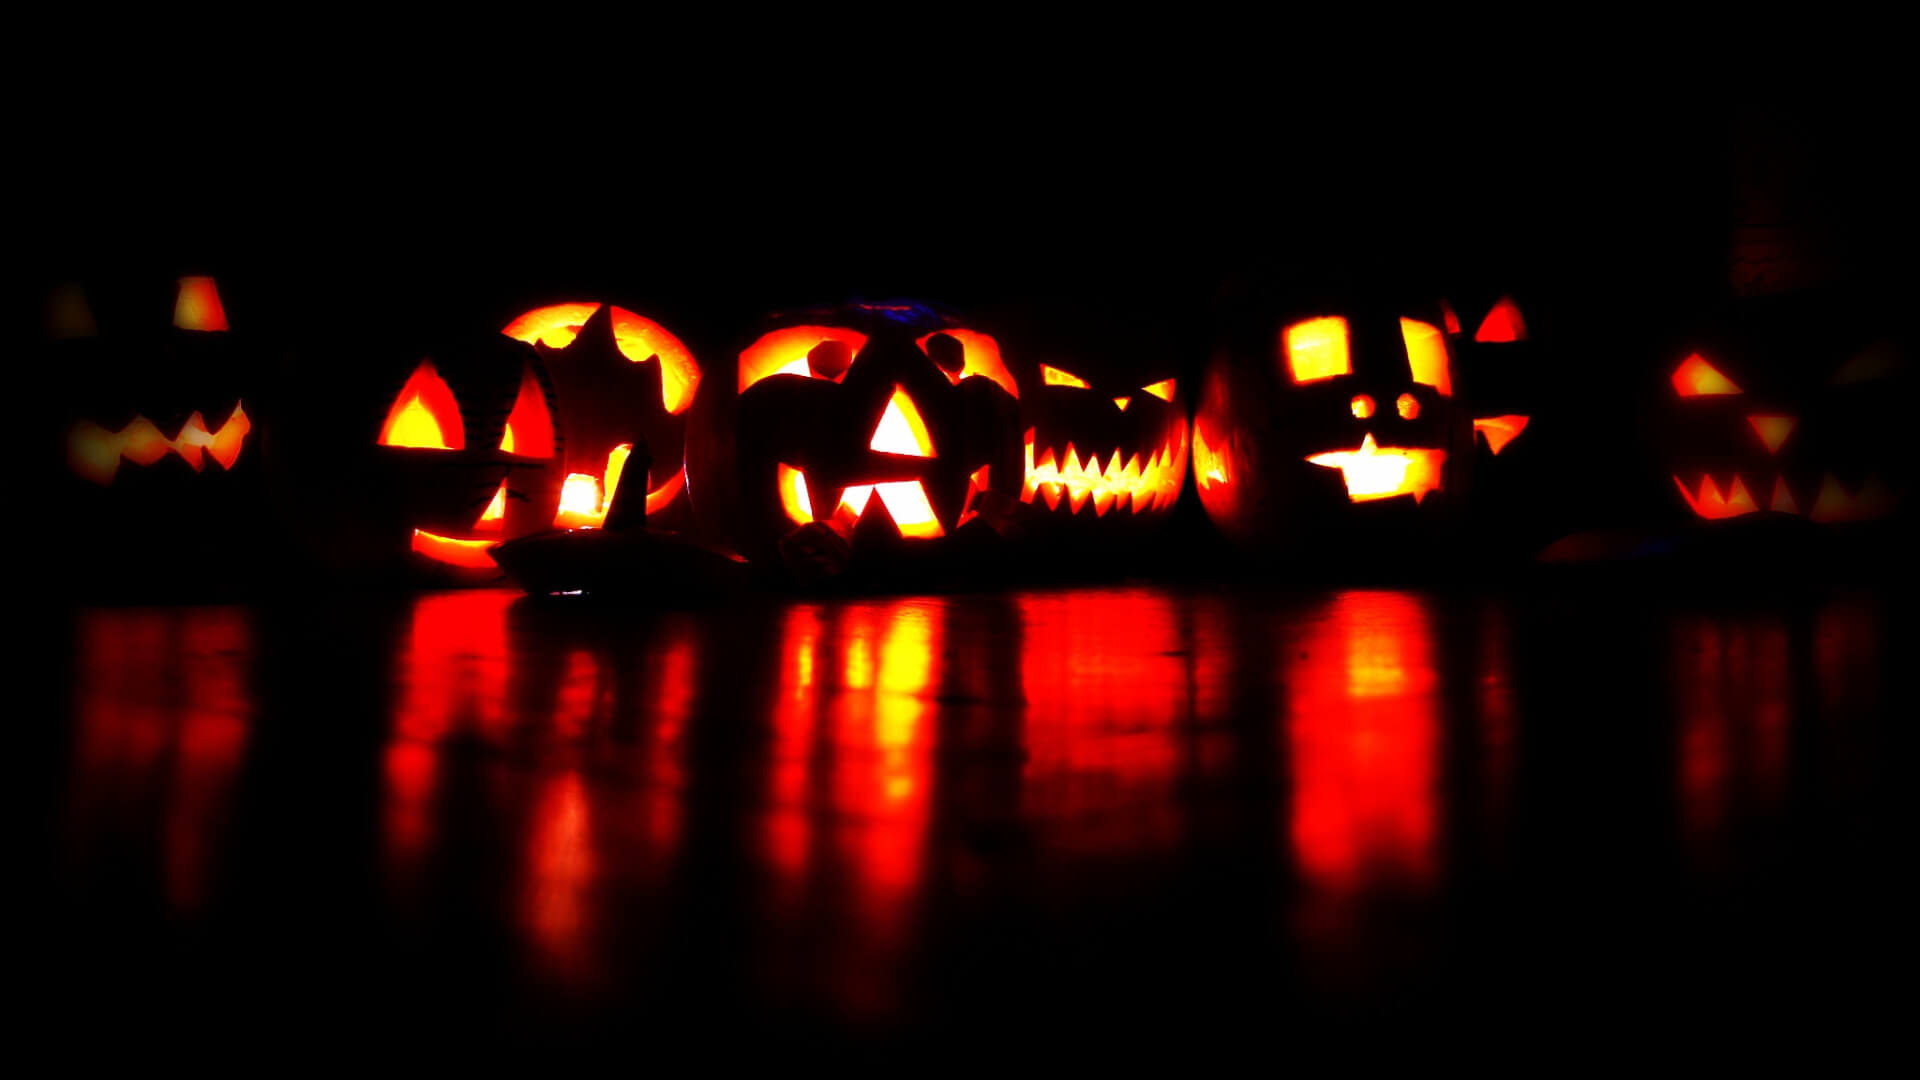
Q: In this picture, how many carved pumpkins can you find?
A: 8